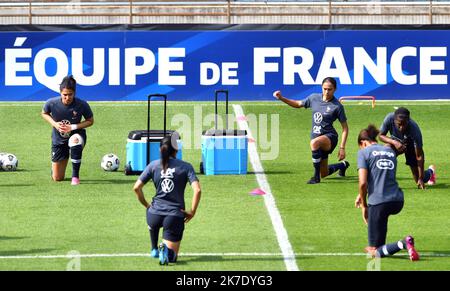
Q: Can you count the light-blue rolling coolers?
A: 2